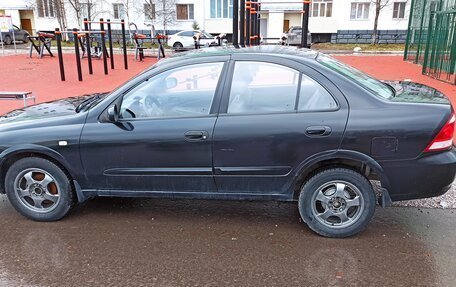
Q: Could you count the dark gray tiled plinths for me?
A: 2